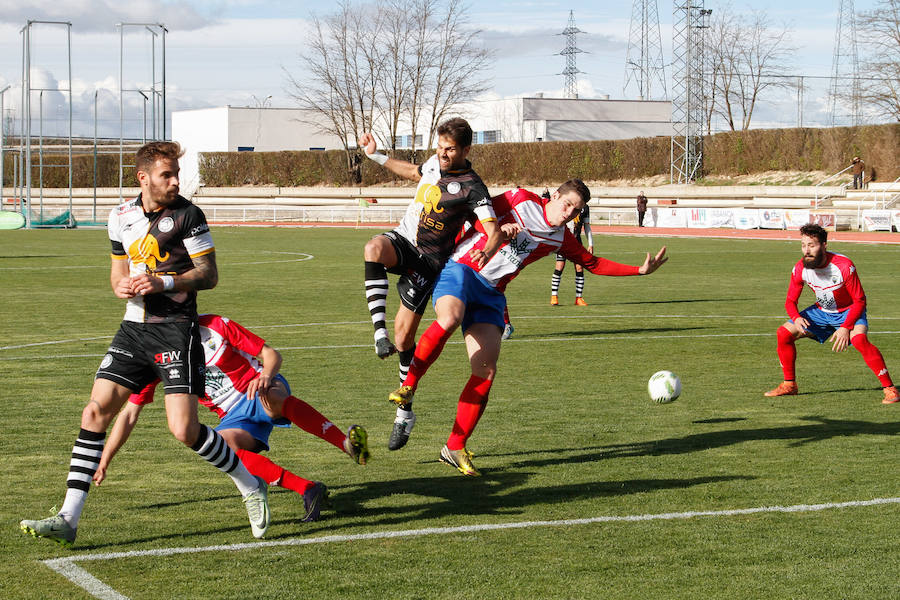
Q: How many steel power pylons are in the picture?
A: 4